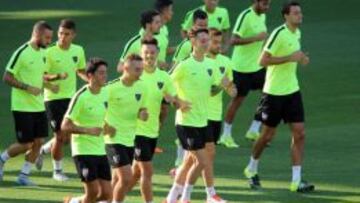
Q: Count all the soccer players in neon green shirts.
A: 13